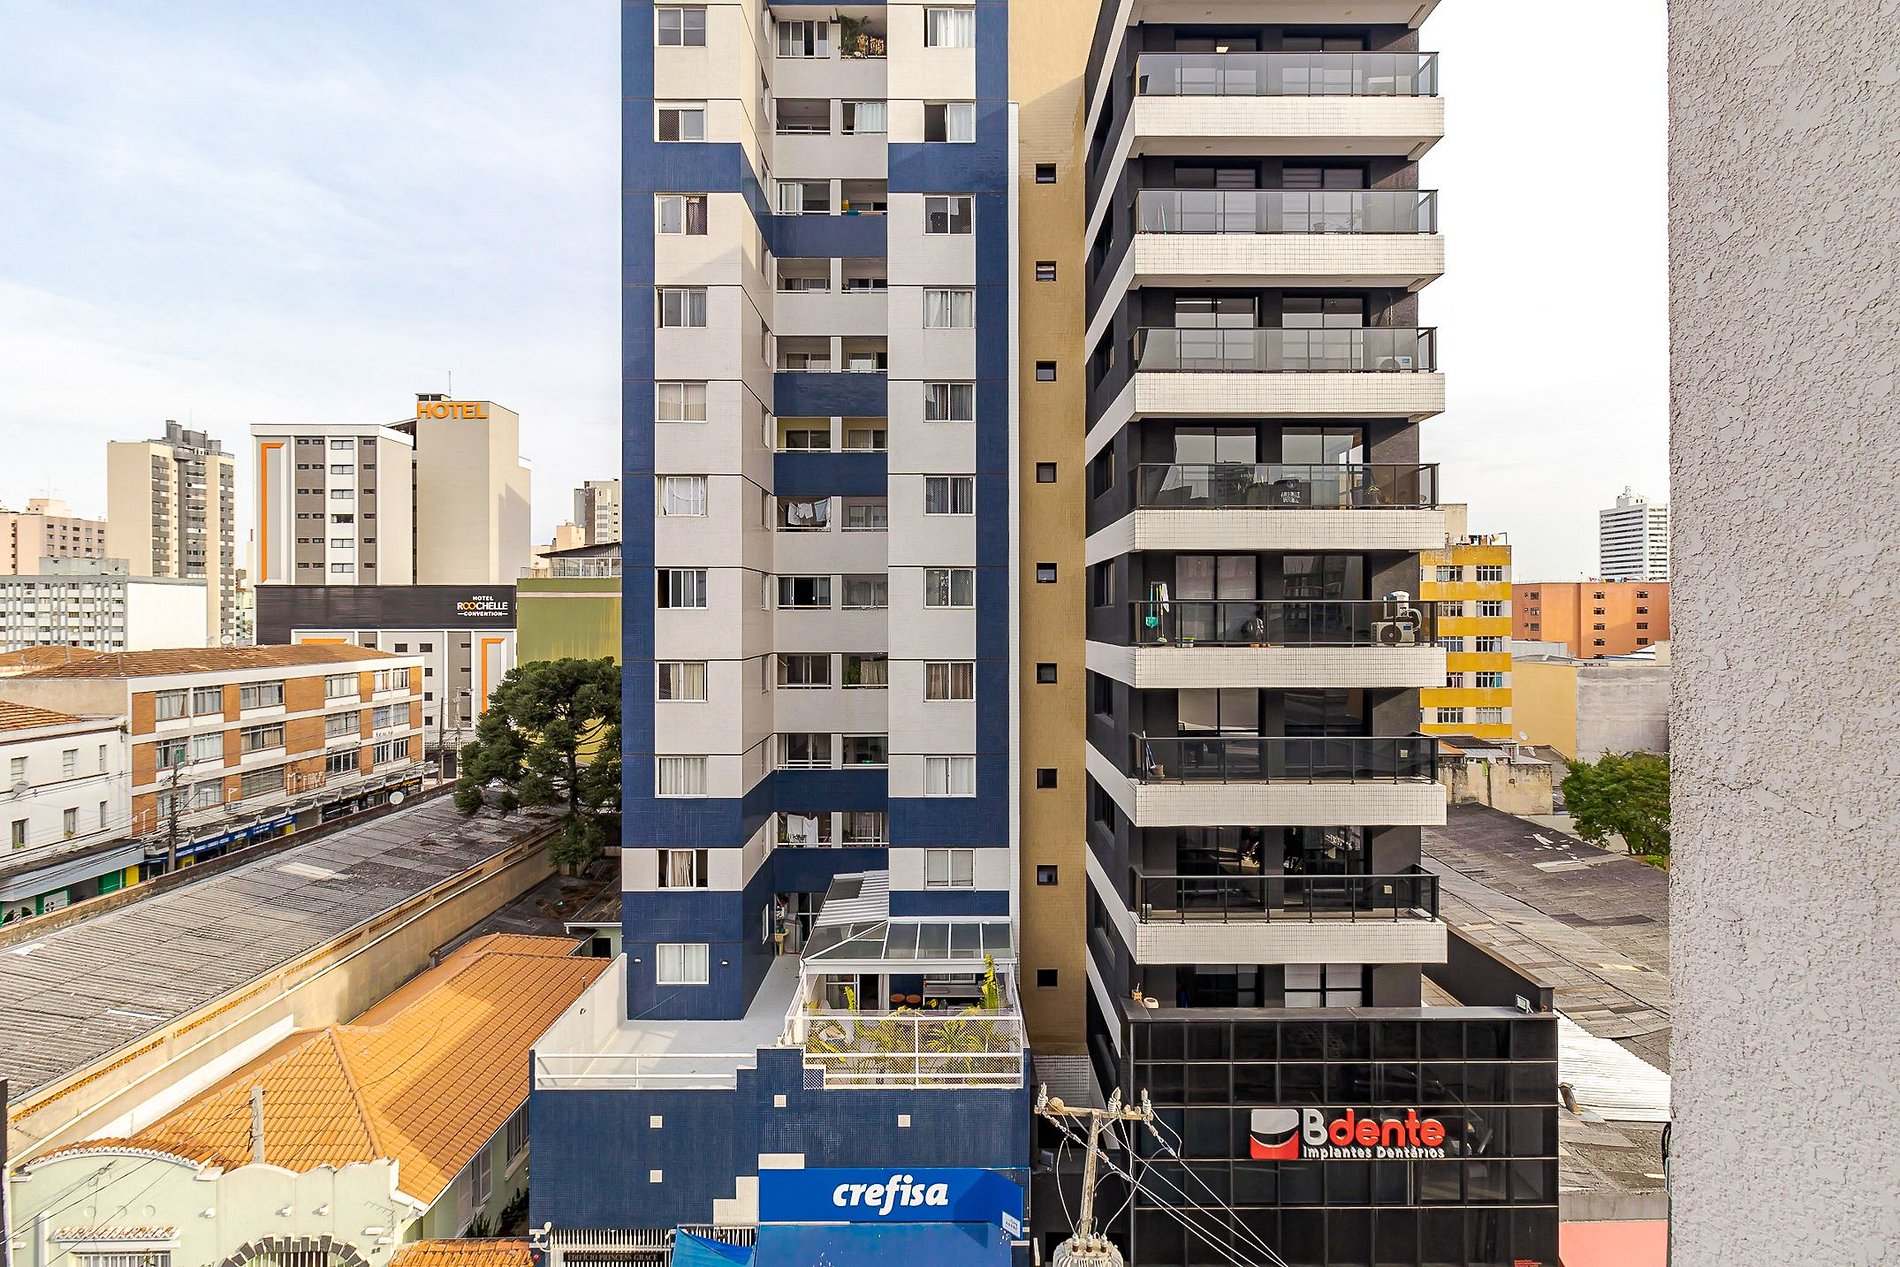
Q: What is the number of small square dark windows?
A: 9